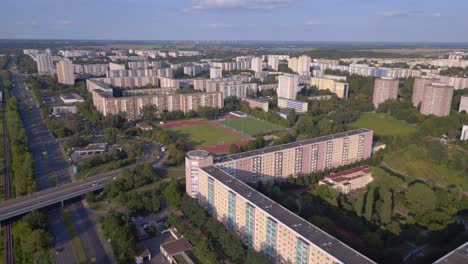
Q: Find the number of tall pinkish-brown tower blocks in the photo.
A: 3